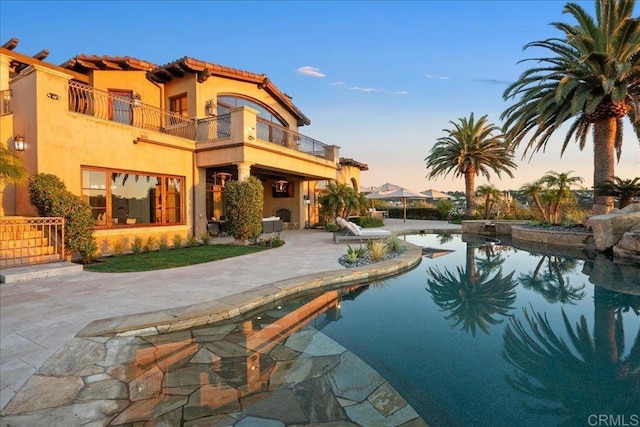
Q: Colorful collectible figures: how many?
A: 0